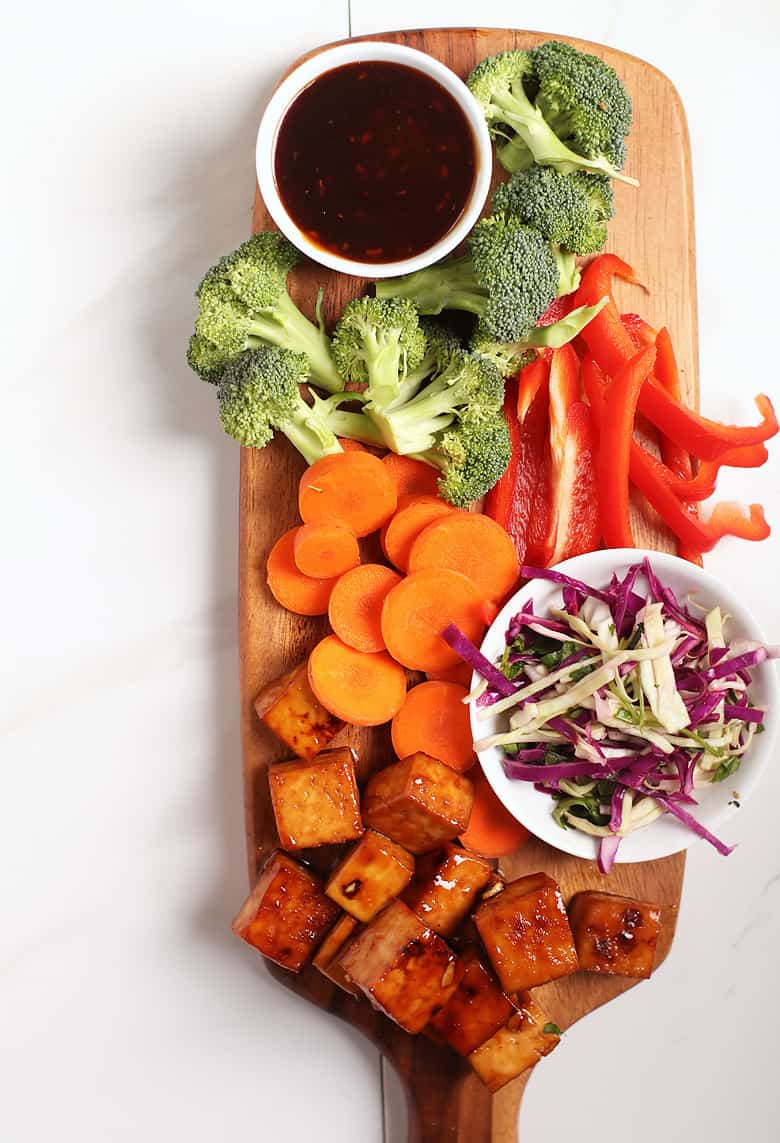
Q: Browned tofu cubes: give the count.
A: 12